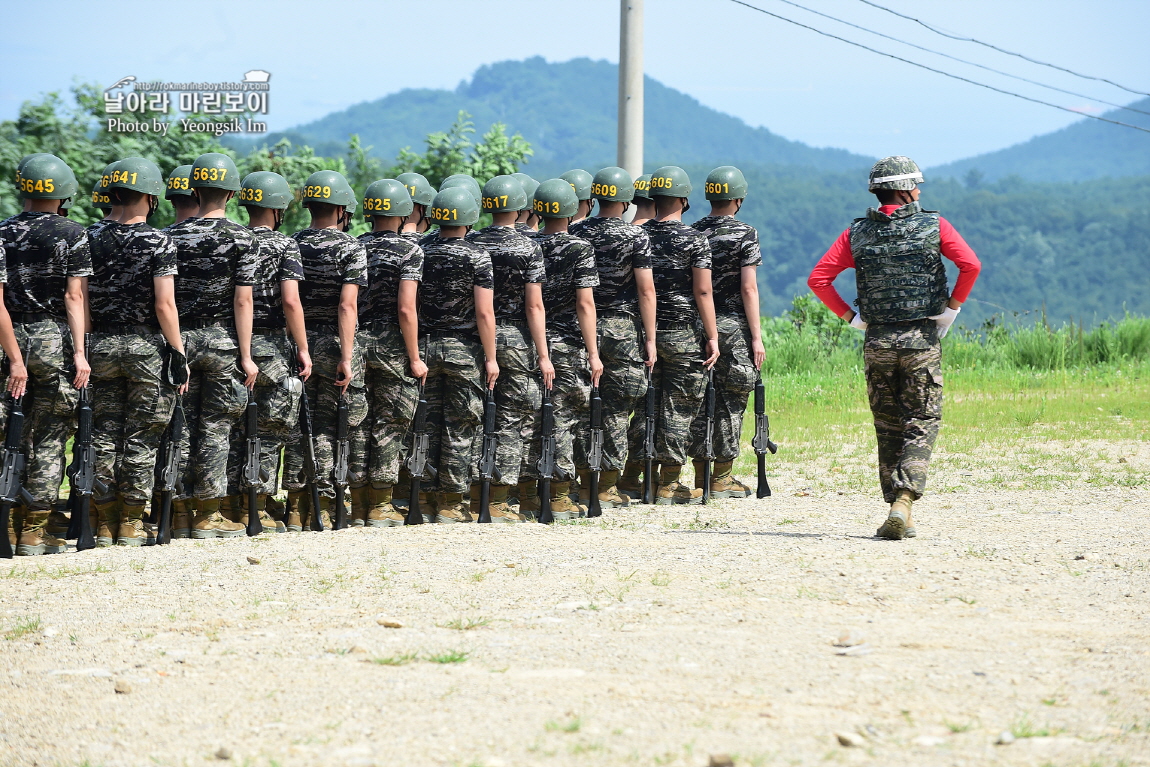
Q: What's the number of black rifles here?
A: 13